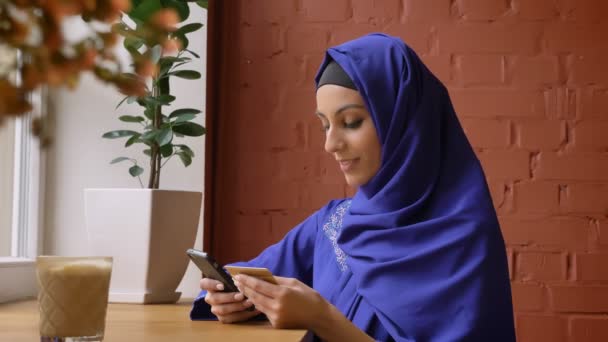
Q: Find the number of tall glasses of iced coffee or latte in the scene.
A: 1